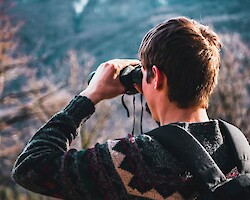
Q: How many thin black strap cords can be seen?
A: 3